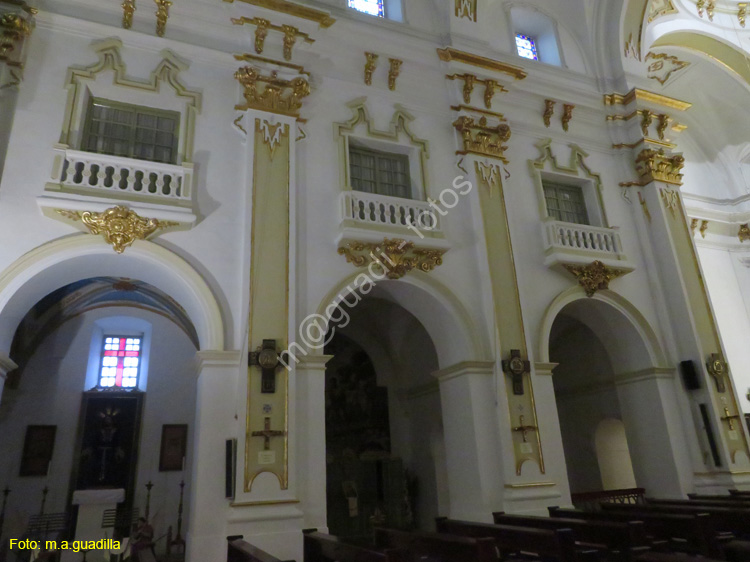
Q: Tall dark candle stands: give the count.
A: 4